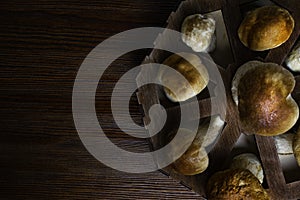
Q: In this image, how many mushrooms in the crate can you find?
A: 8